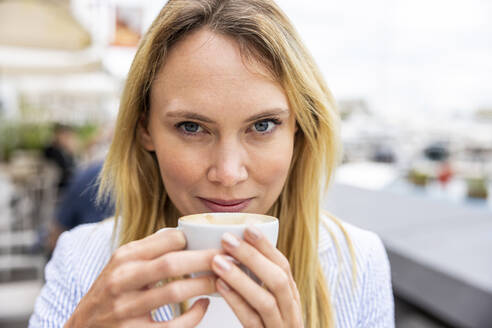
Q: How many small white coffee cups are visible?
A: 1